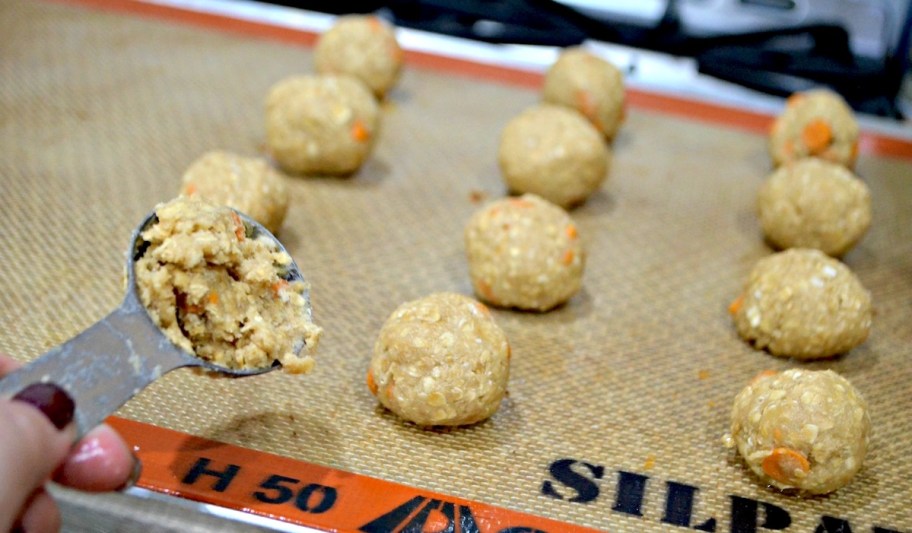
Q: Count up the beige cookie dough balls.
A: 11